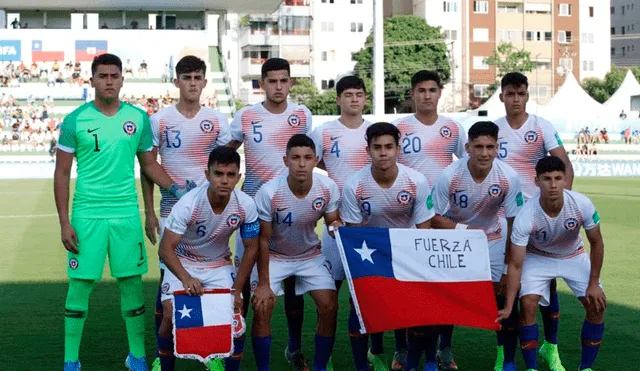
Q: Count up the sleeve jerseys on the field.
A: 11